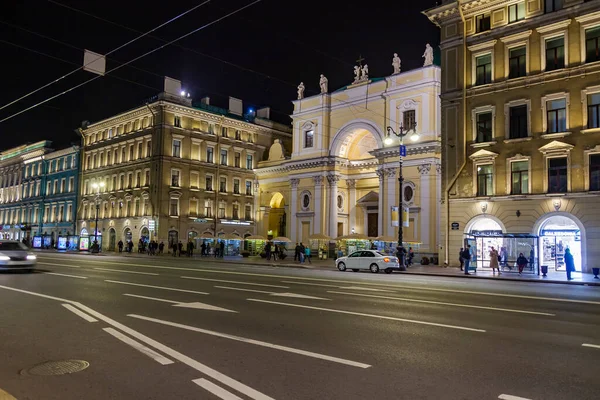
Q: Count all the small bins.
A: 2